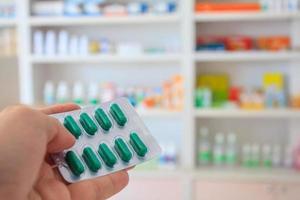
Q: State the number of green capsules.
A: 9